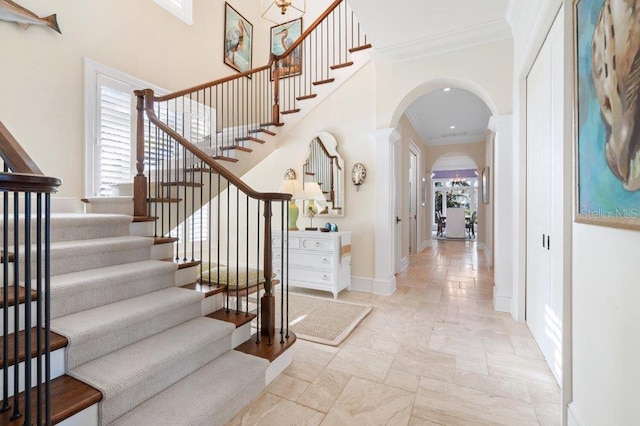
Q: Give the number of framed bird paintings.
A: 2